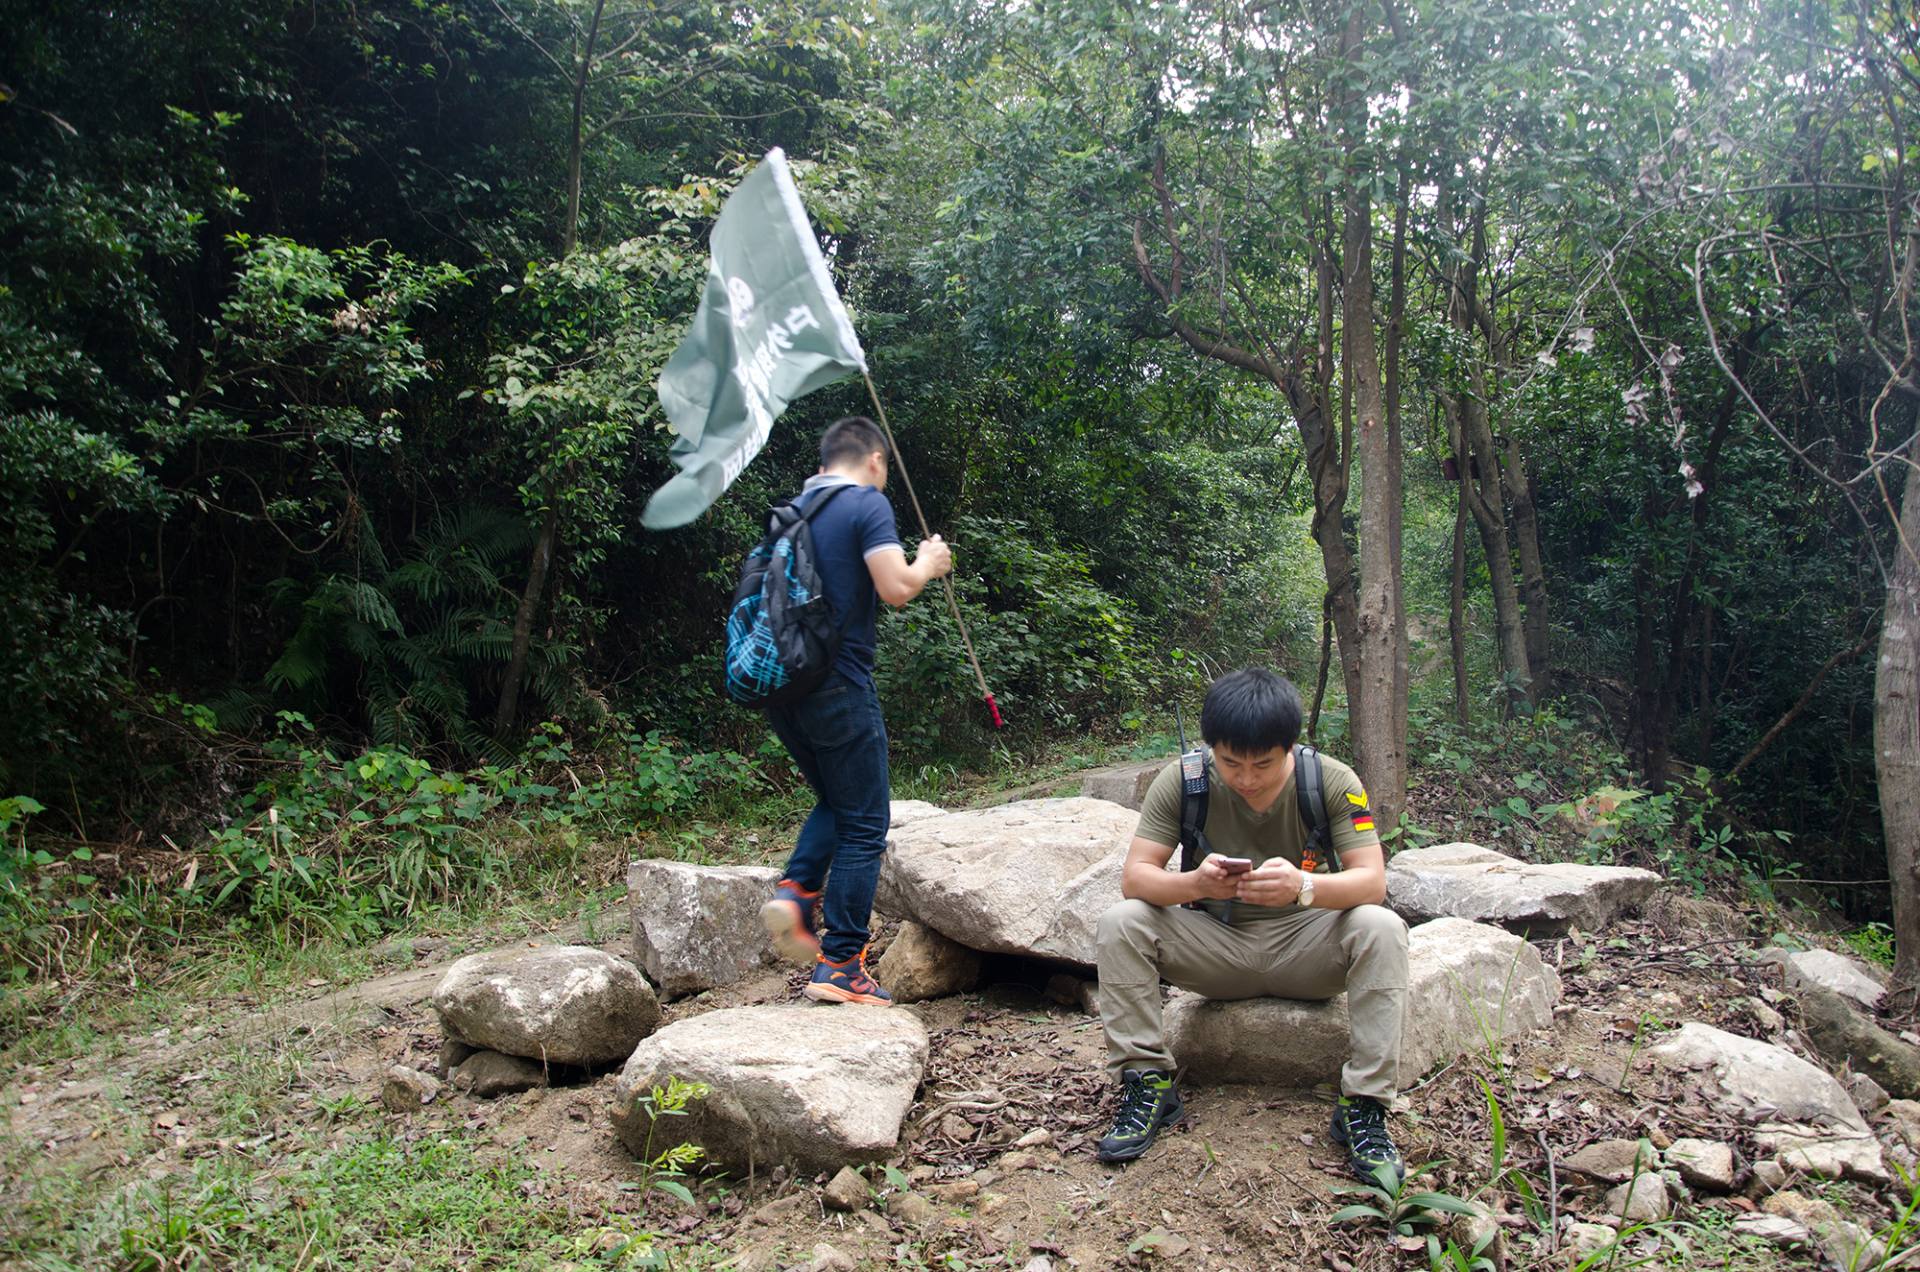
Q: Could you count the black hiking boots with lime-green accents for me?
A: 2